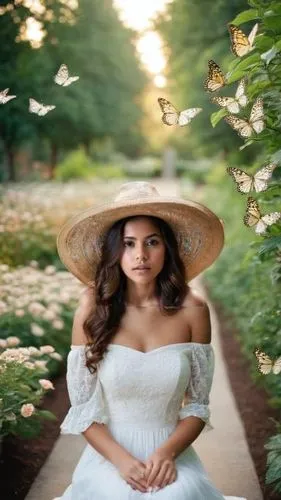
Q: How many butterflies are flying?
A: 11